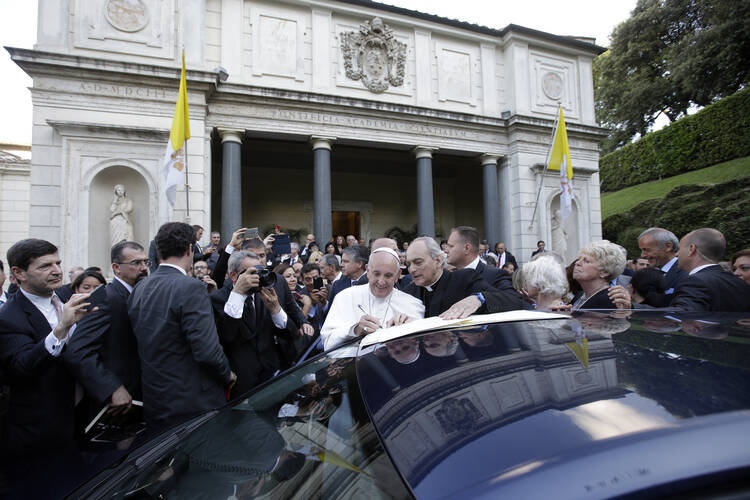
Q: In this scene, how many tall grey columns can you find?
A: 4